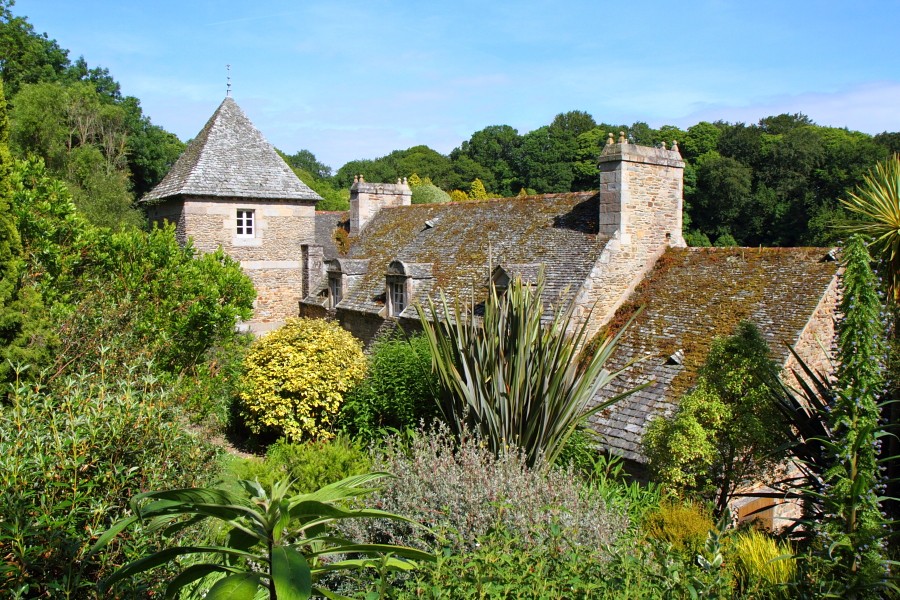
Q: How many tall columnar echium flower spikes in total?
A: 1